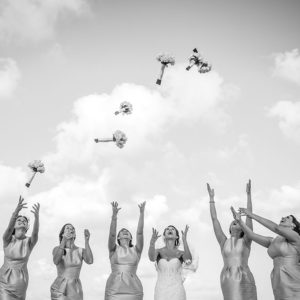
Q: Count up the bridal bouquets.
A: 6